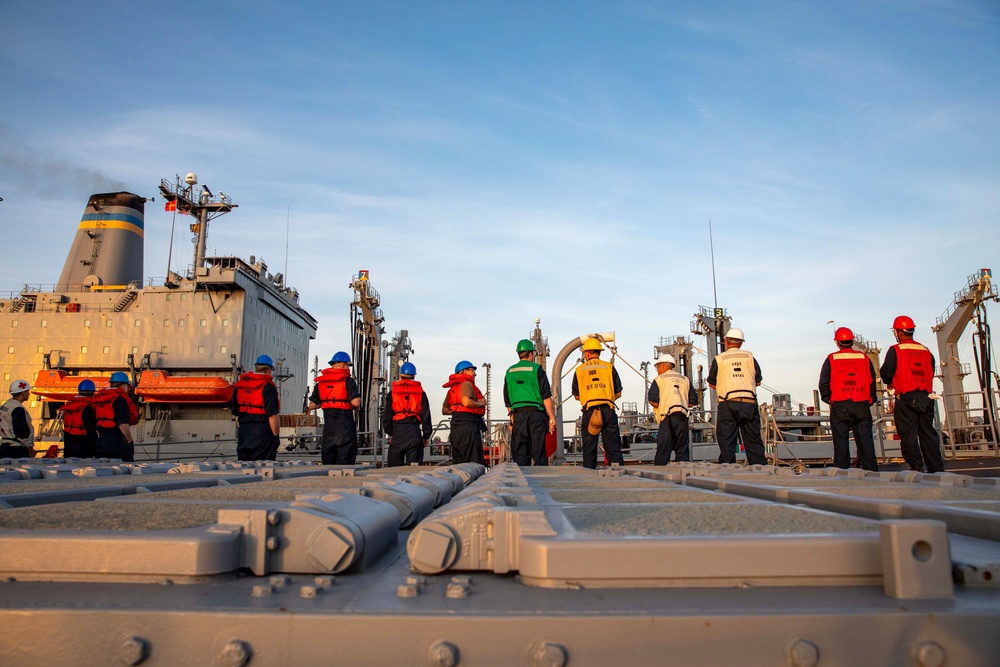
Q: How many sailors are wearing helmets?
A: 13